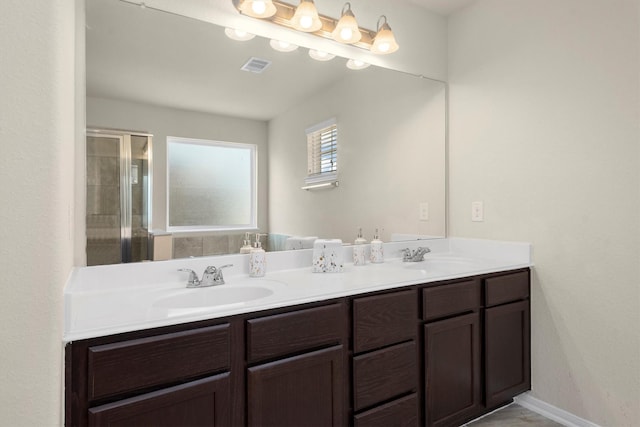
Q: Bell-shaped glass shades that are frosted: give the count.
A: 4